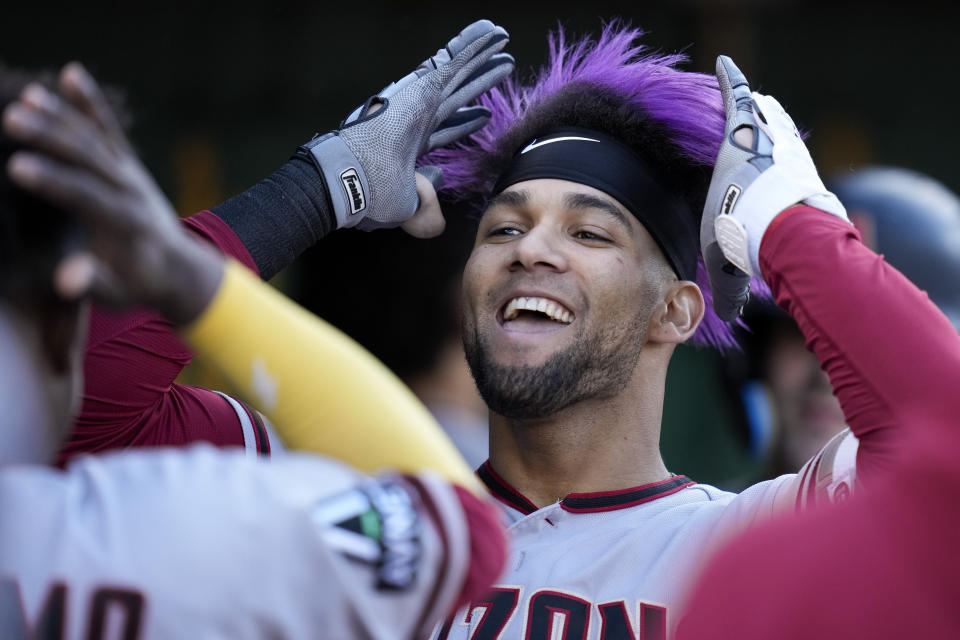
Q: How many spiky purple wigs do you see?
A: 1